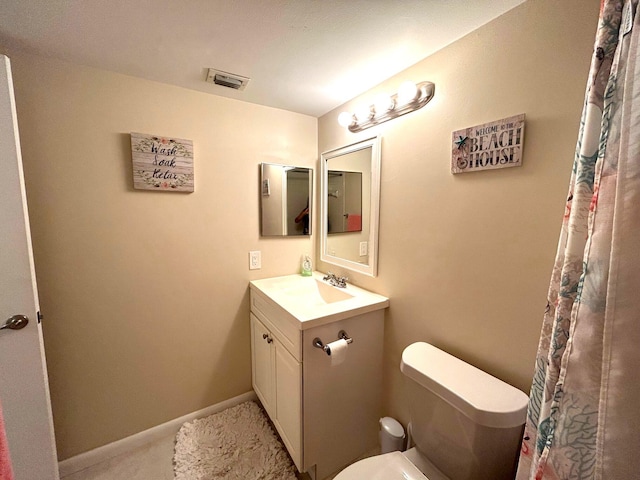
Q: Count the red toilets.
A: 0